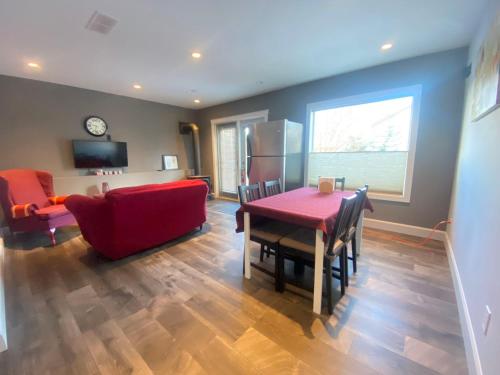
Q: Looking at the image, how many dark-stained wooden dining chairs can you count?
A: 5